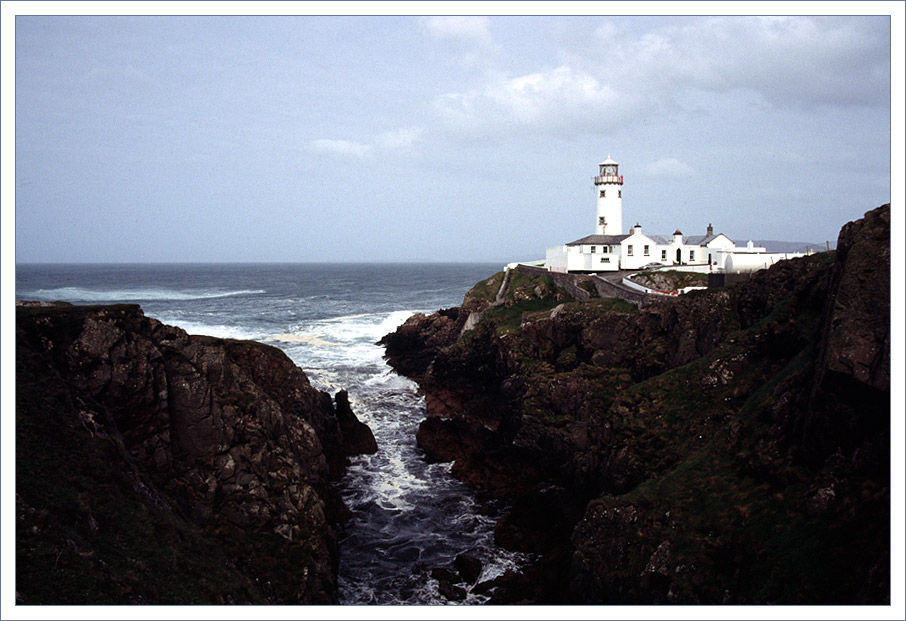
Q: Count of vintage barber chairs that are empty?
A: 0